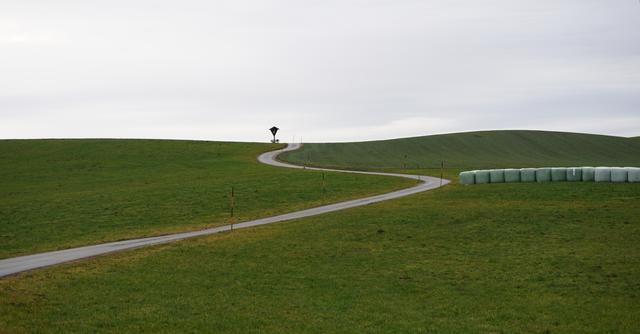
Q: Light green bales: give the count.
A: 12